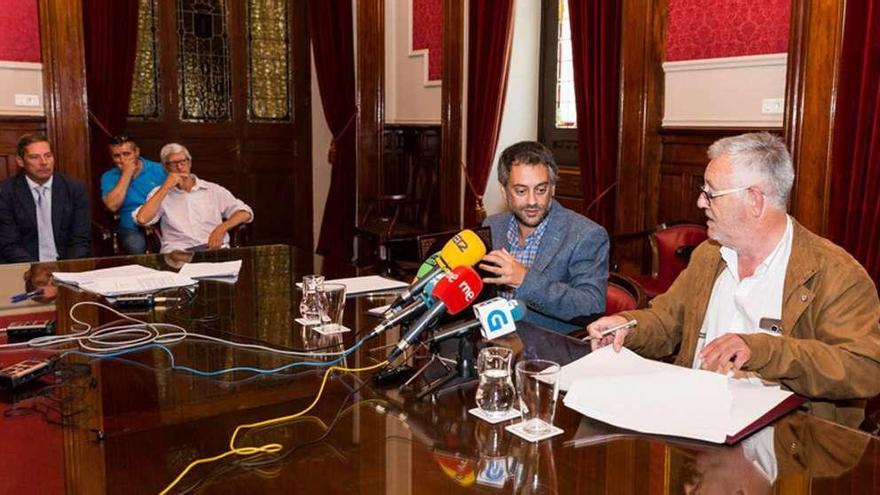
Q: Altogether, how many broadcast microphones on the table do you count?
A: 5